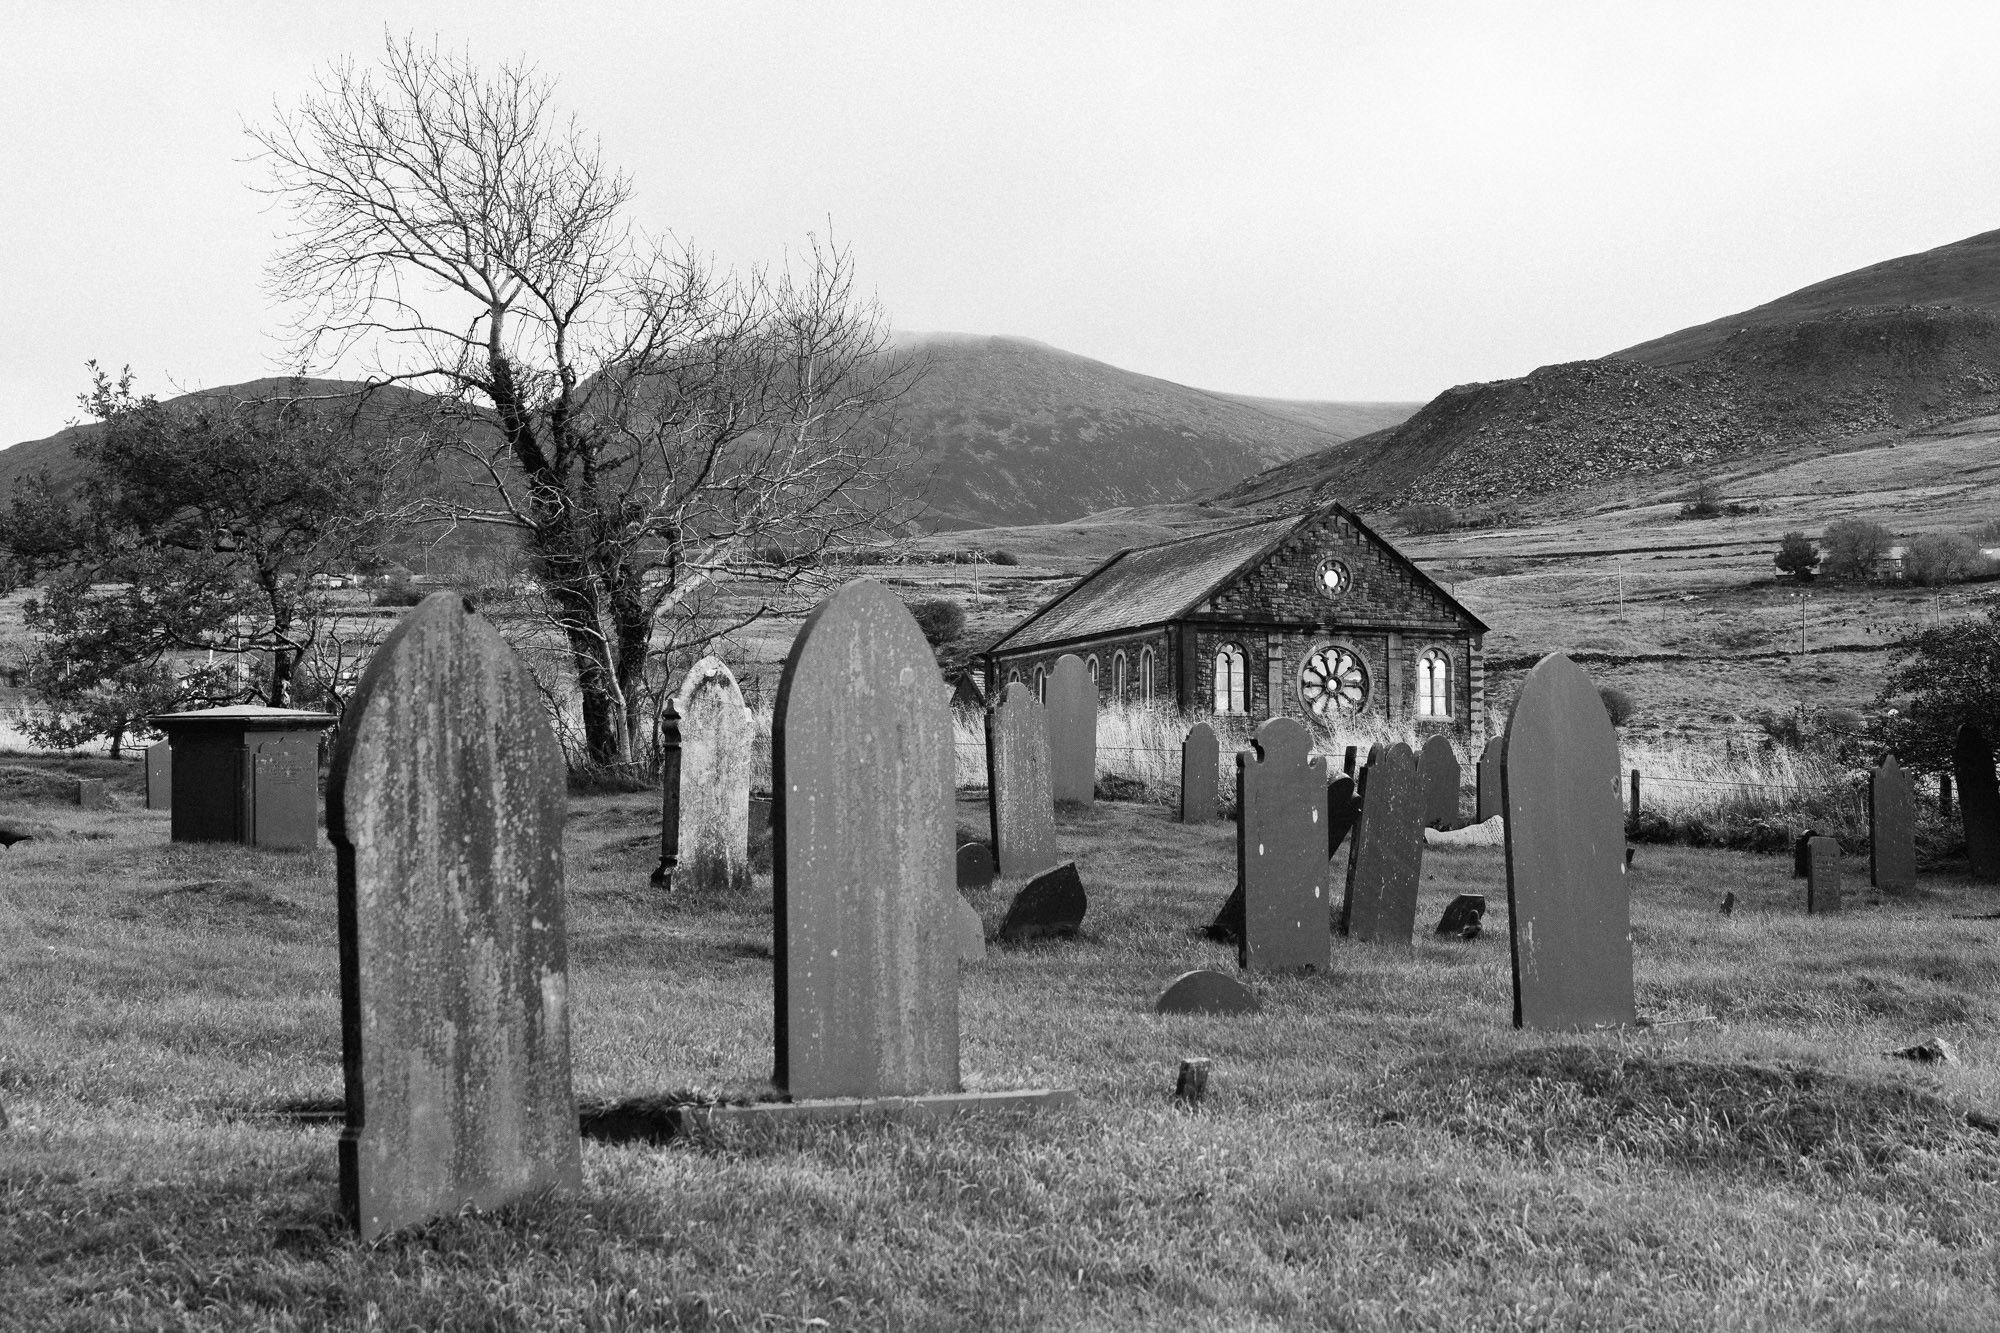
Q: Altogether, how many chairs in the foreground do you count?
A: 0